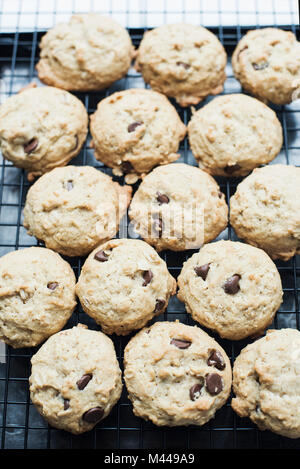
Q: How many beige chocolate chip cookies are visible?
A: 15